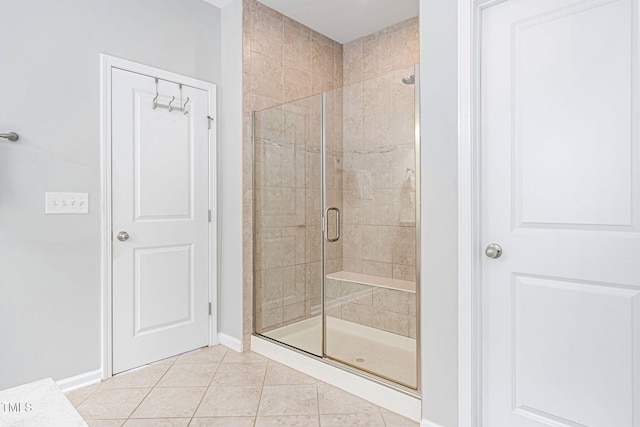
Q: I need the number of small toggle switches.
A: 4